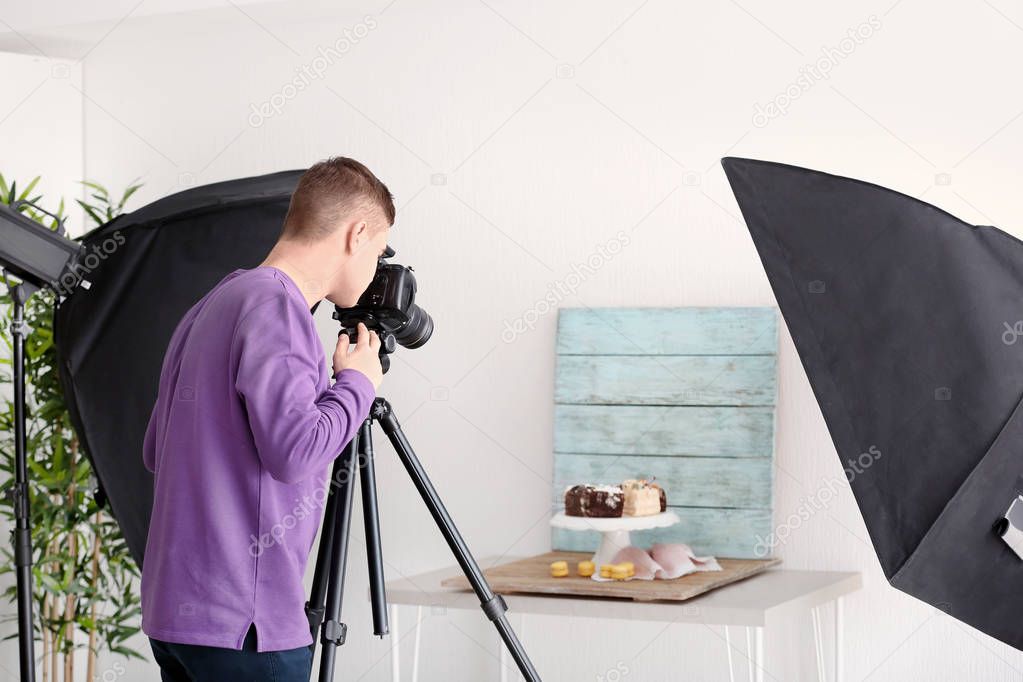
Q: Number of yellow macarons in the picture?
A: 5